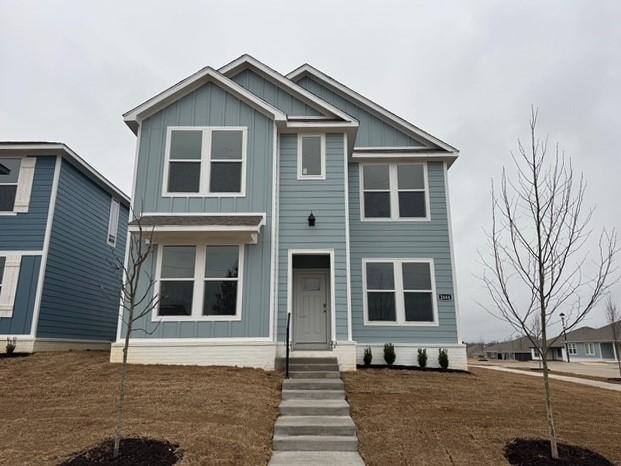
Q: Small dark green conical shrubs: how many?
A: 4